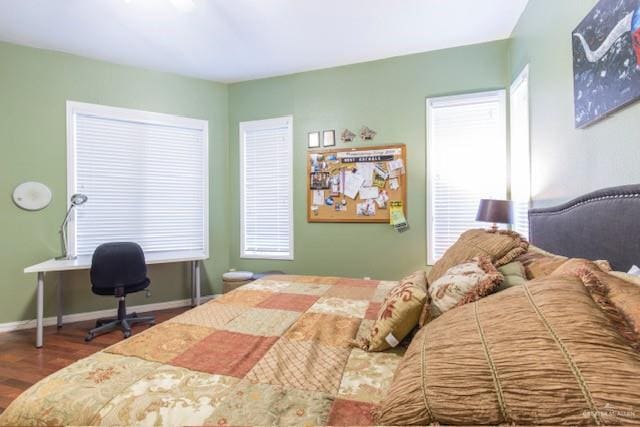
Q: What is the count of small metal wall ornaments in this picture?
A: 2